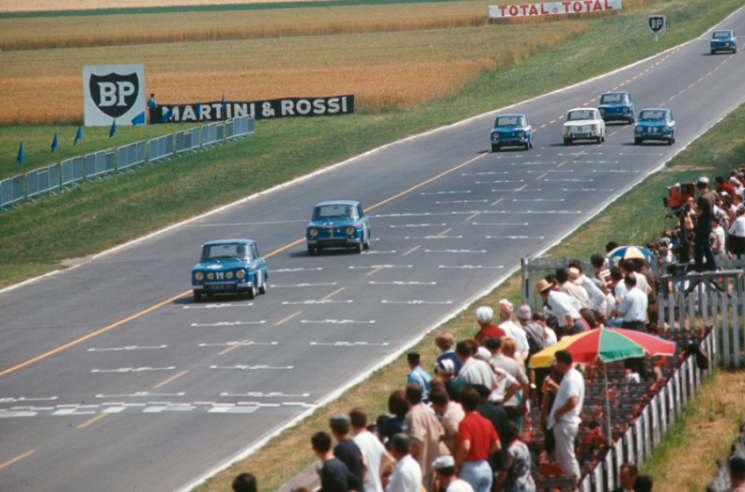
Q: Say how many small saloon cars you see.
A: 7